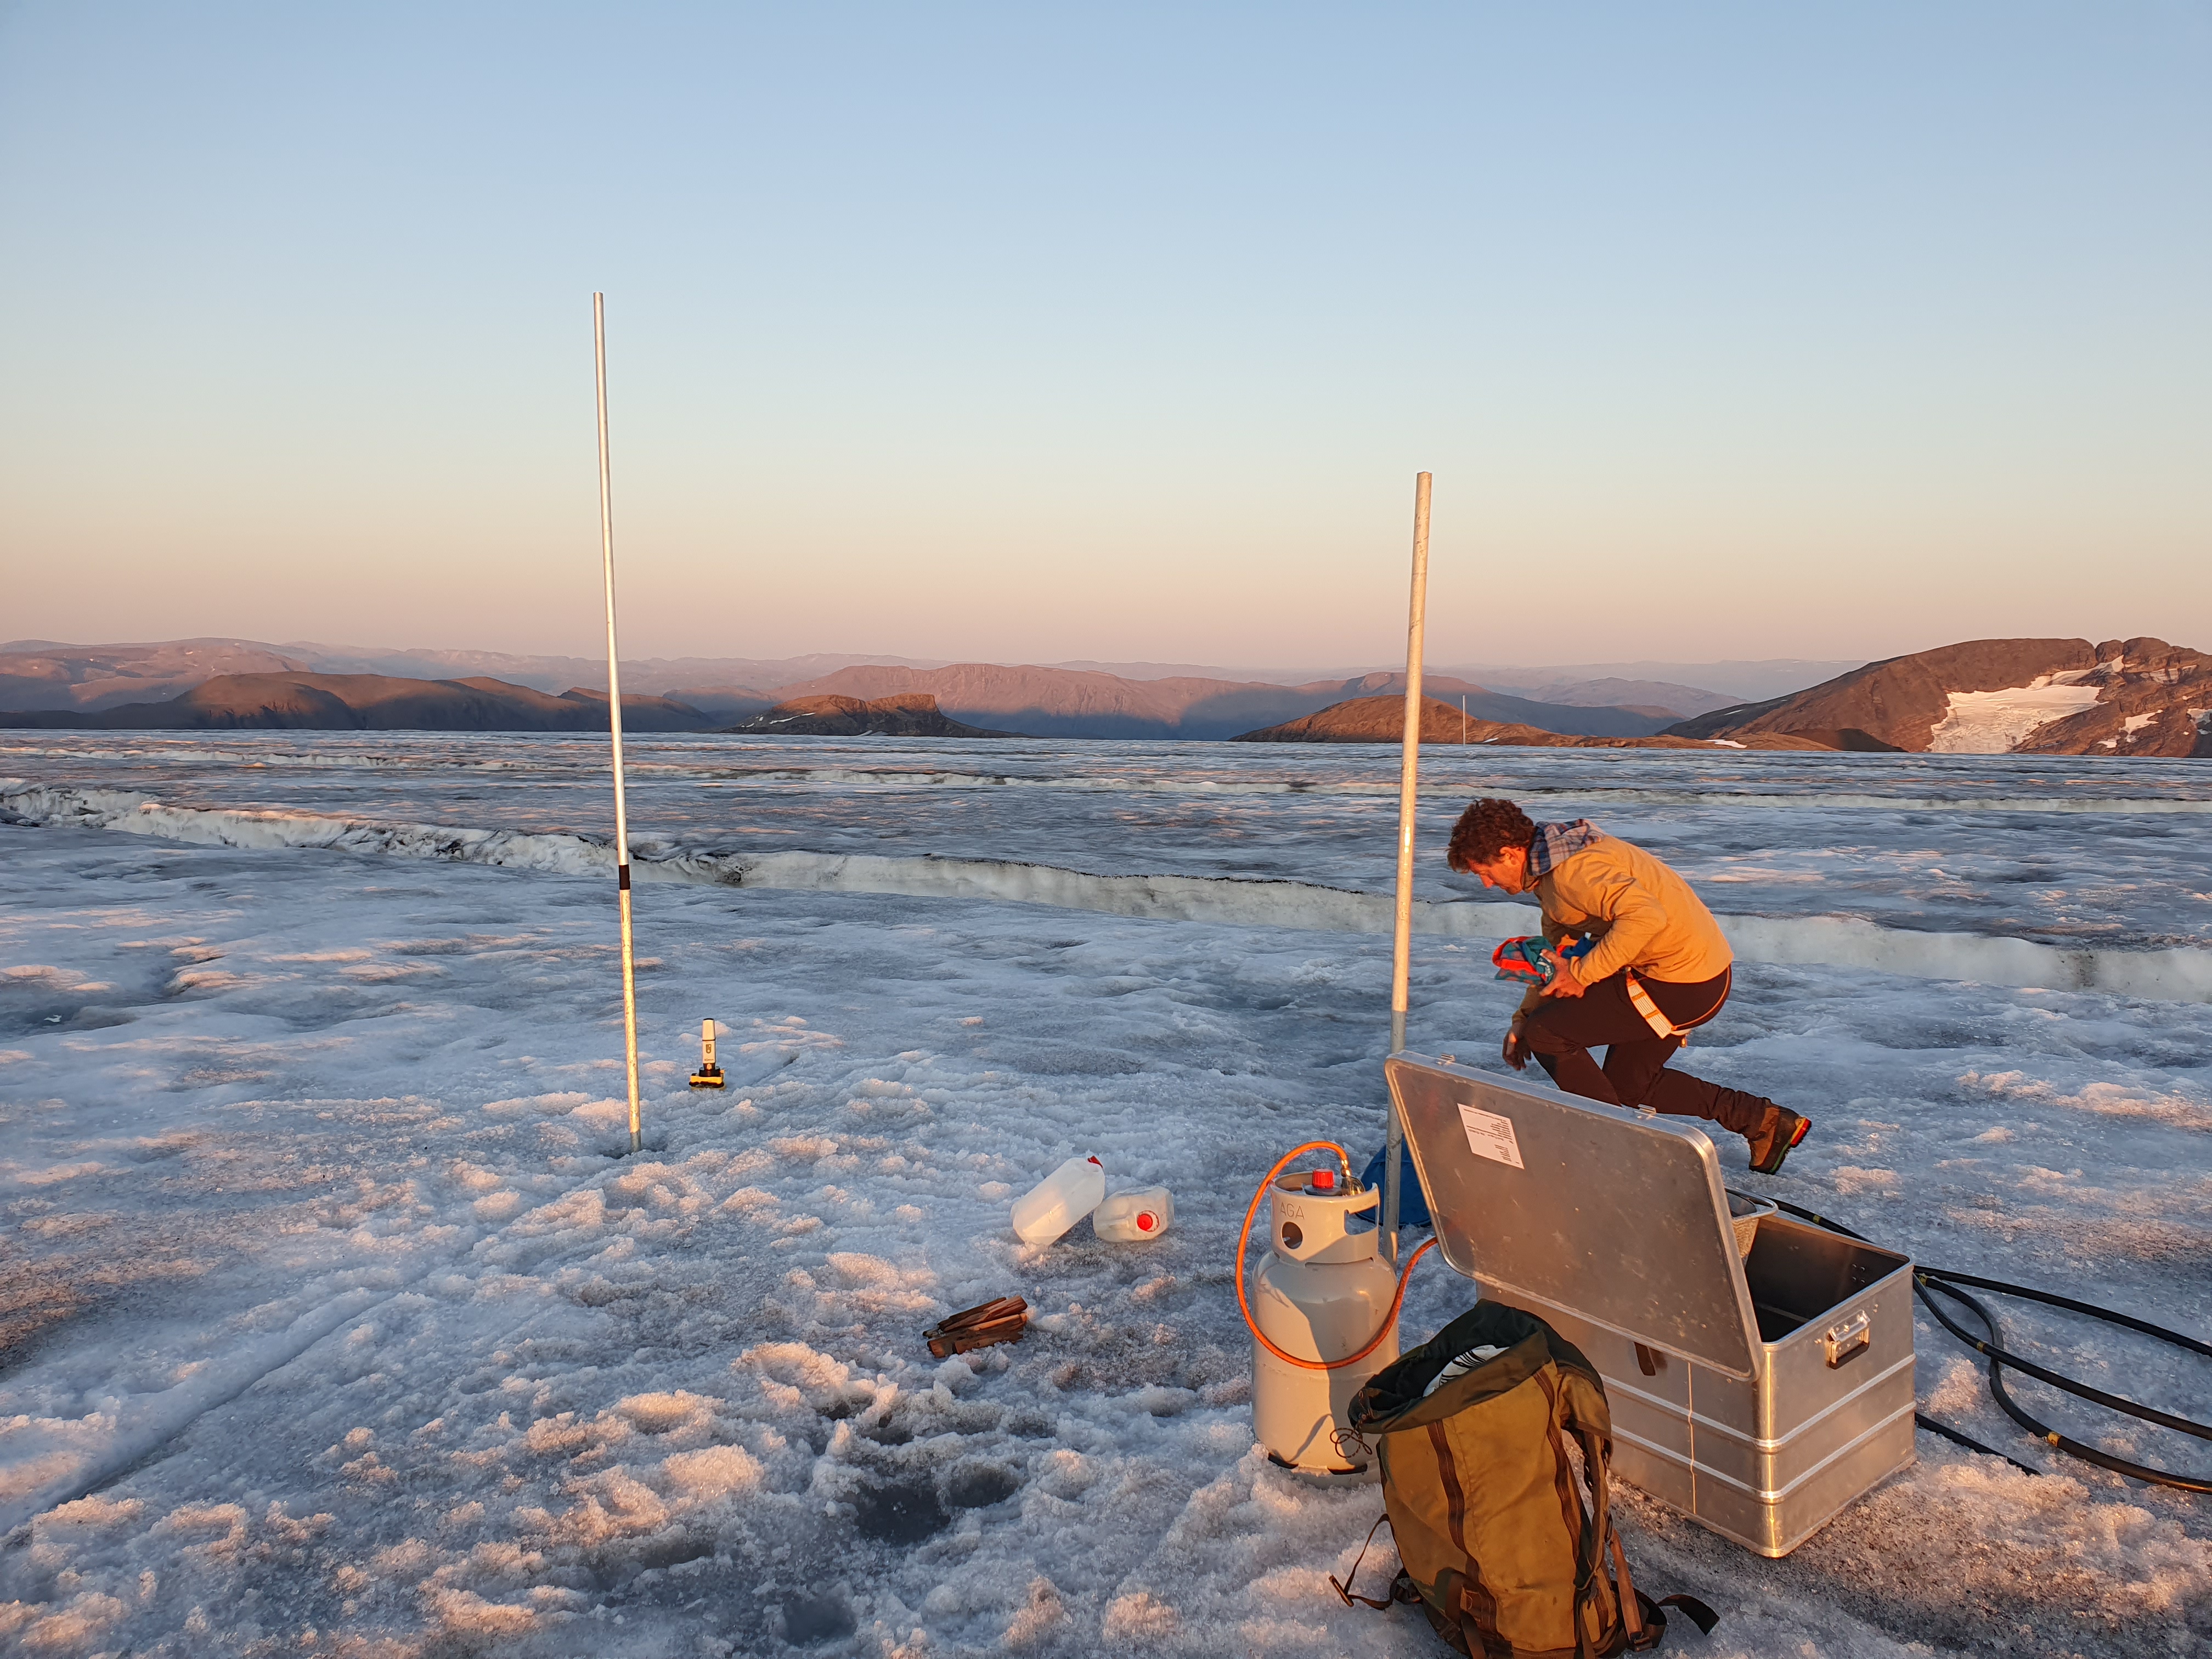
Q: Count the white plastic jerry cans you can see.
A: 2